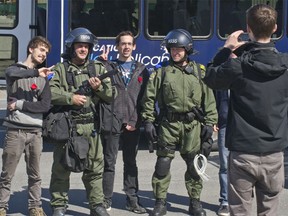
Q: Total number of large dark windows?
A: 3